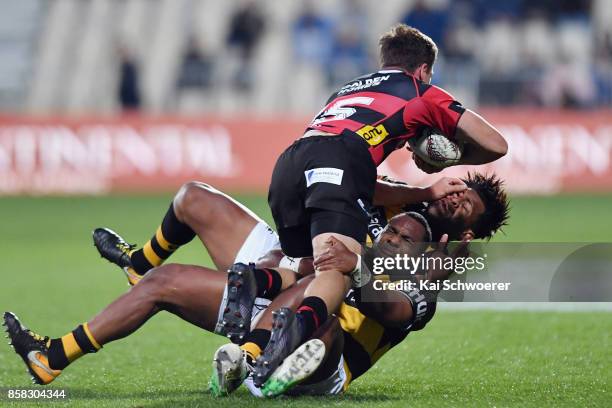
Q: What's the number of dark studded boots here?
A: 4